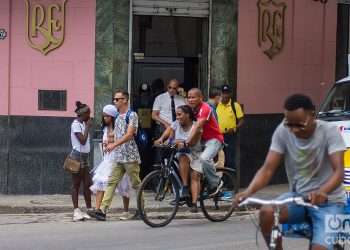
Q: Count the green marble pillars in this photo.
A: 2